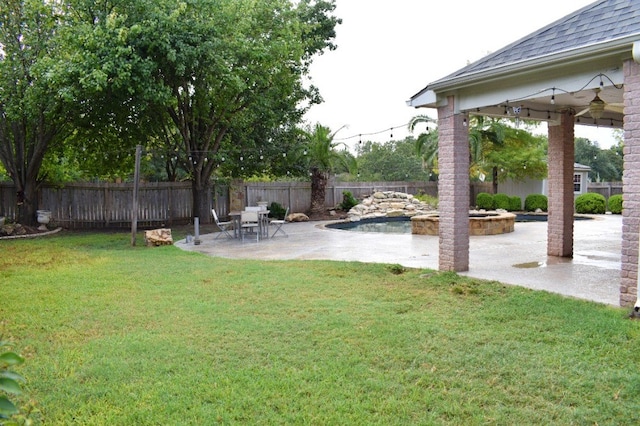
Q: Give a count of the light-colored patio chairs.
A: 4